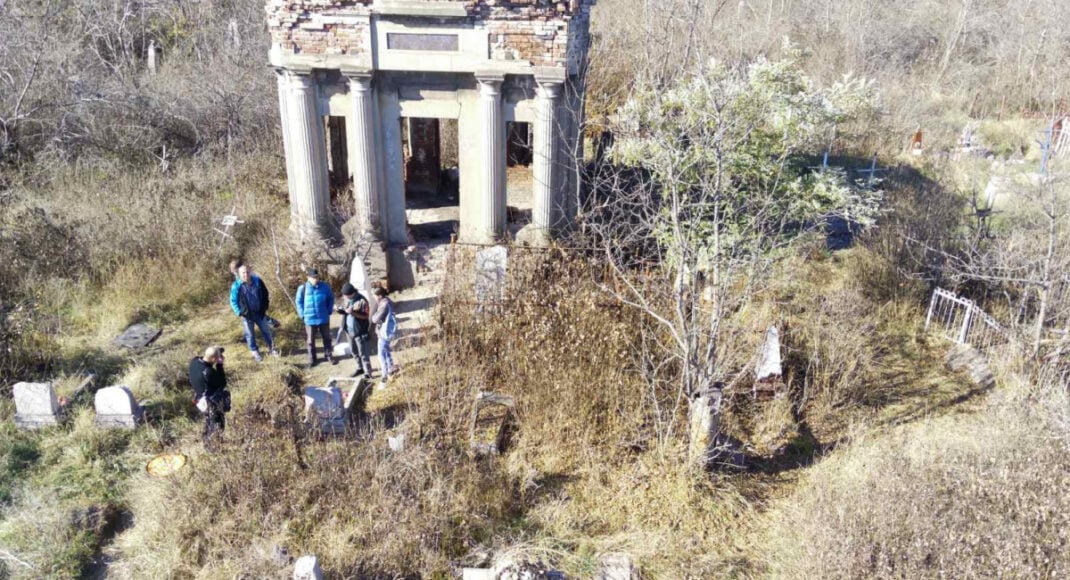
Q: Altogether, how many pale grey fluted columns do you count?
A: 4